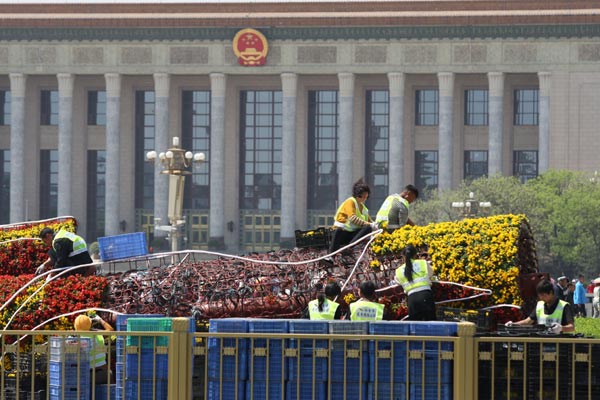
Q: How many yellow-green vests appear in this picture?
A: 8